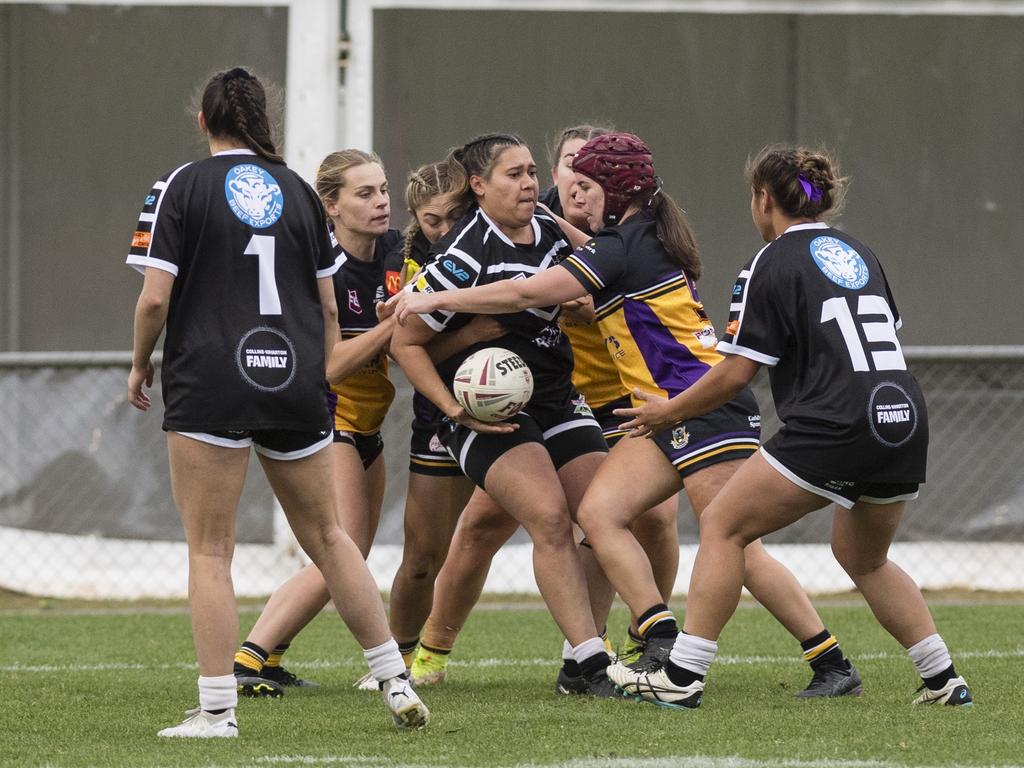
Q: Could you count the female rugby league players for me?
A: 7